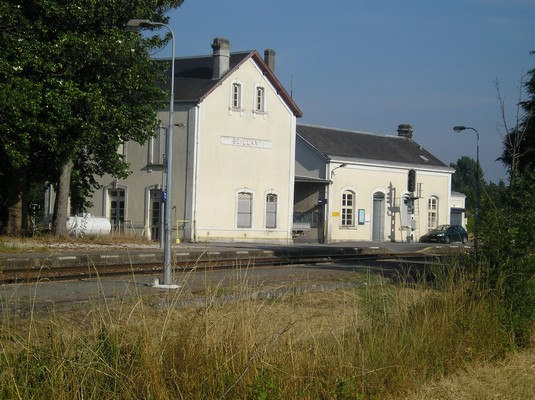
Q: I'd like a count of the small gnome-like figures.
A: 0